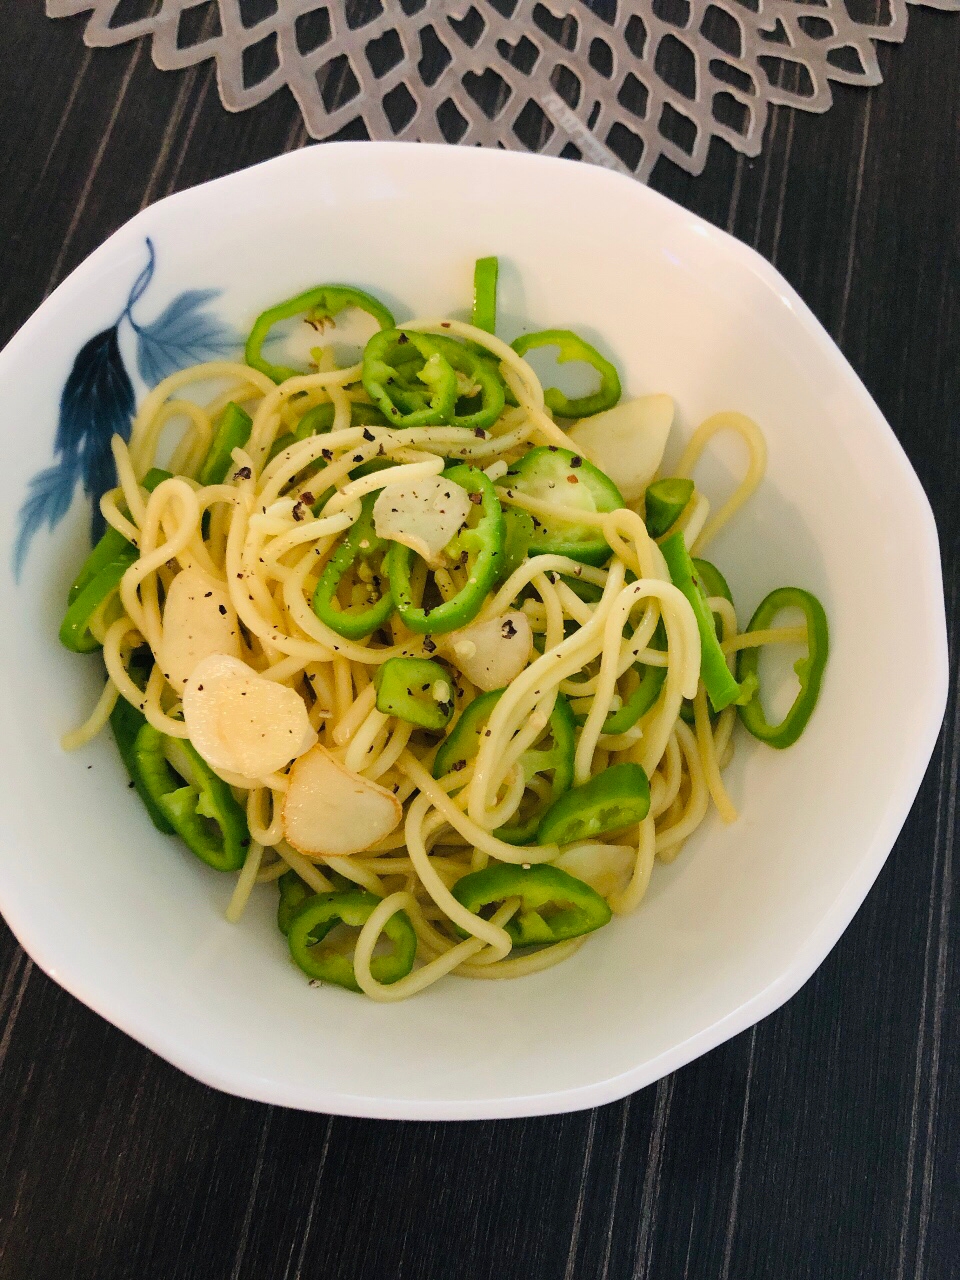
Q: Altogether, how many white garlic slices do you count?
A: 7